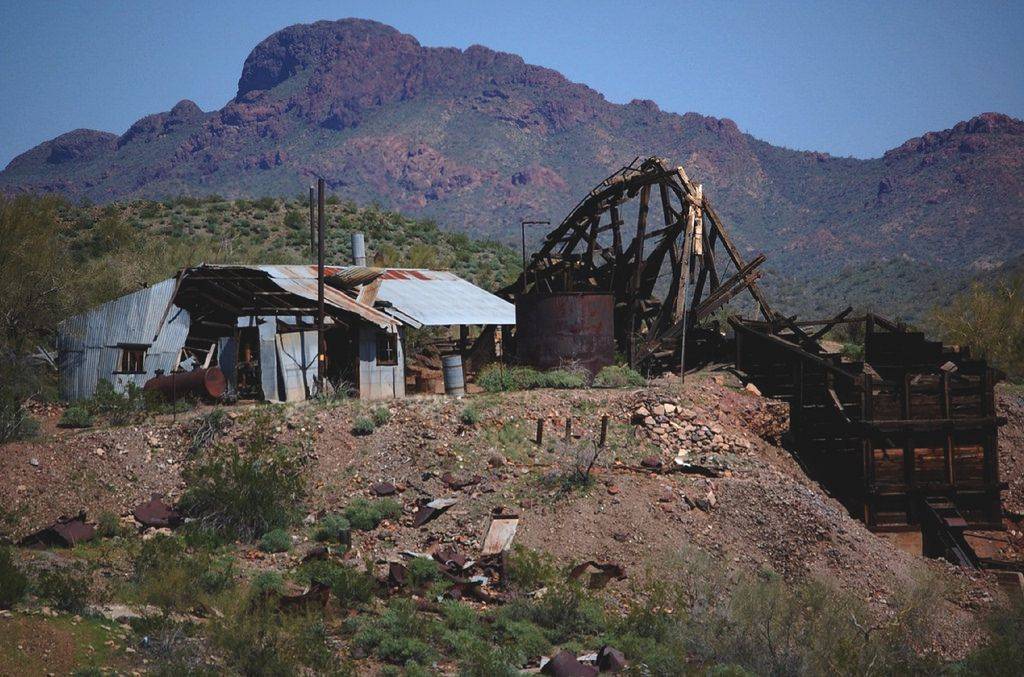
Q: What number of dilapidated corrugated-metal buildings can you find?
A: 1